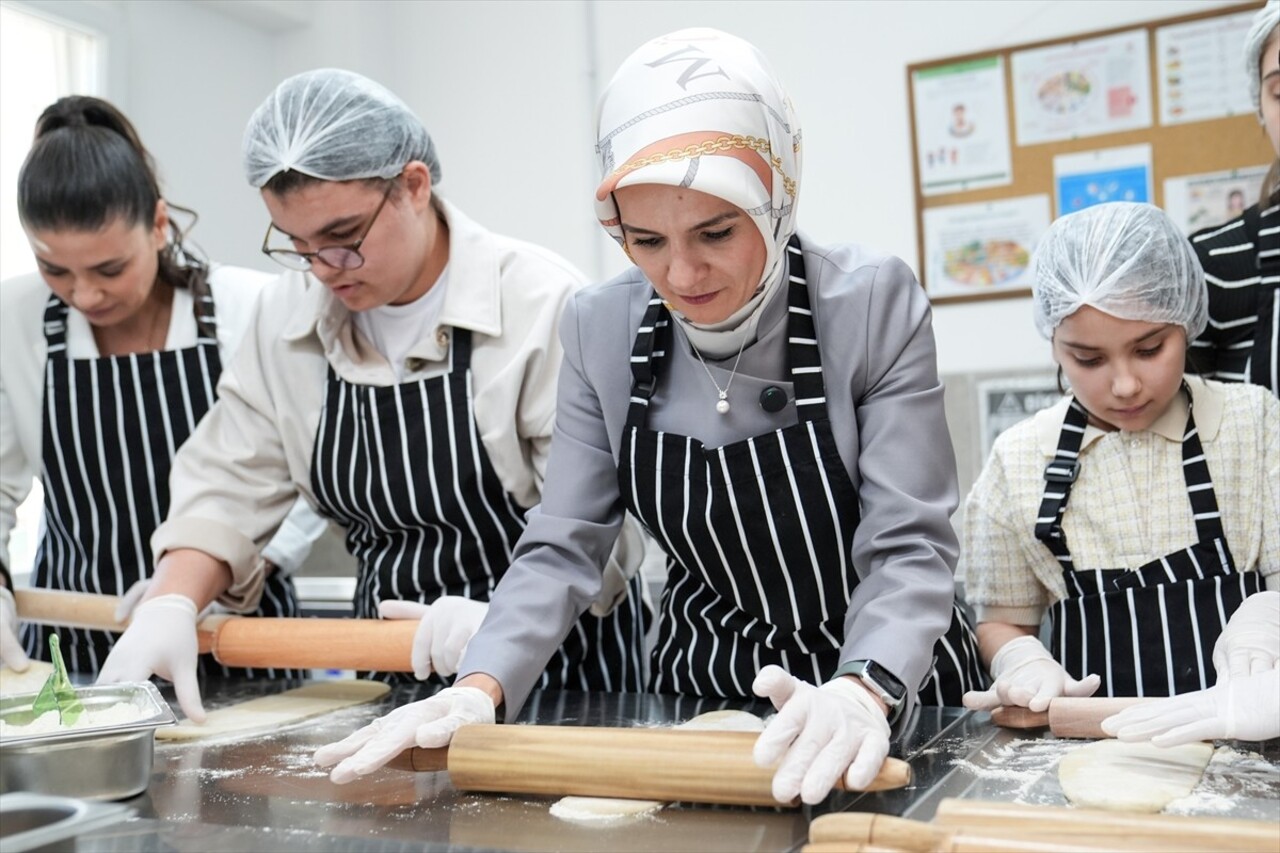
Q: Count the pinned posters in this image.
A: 6